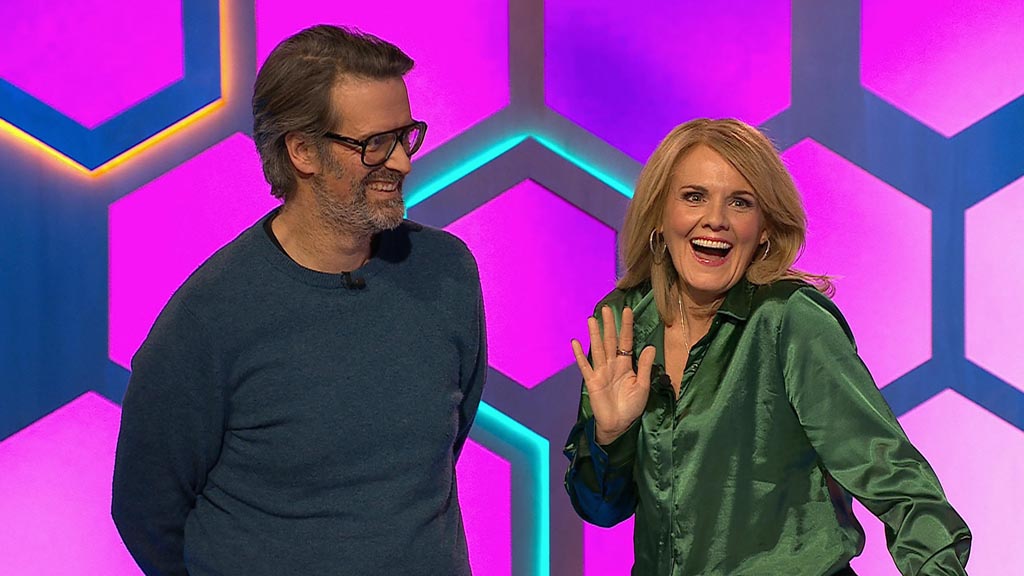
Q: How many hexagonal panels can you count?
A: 12